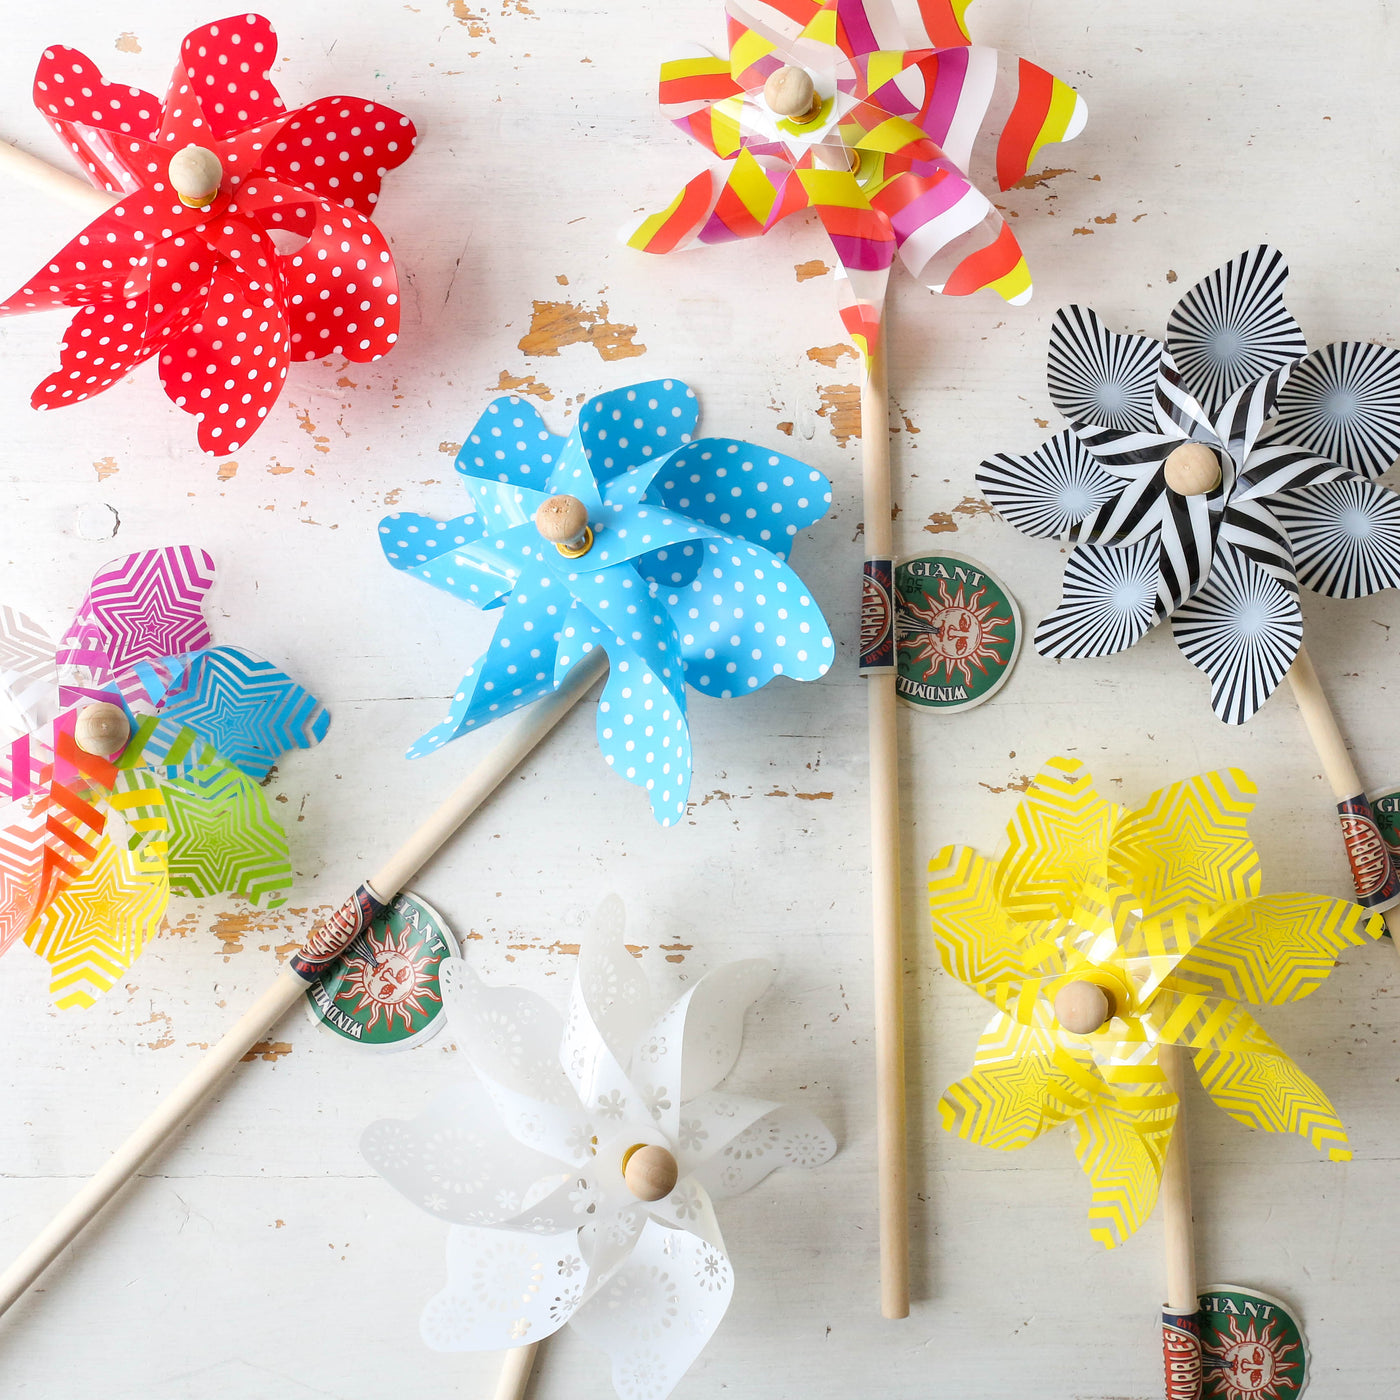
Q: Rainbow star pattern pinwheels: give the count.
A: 1